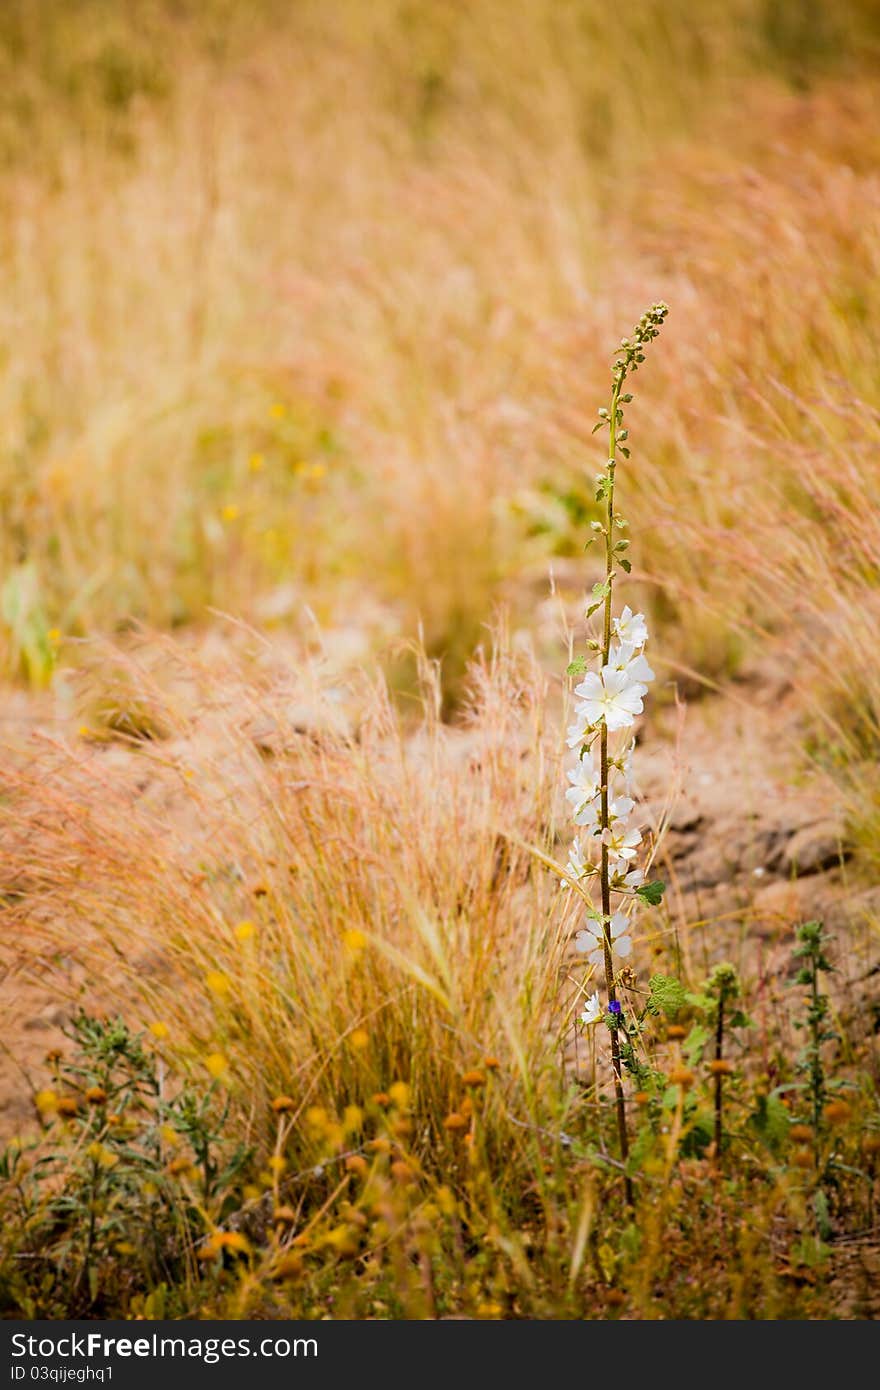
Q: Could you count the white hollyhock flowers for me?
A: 12